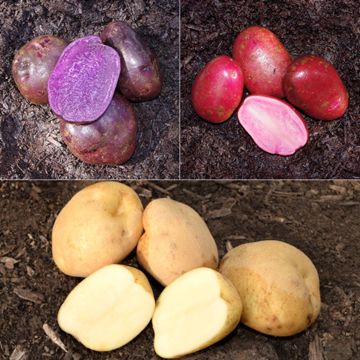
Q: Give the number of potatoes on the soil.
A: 13